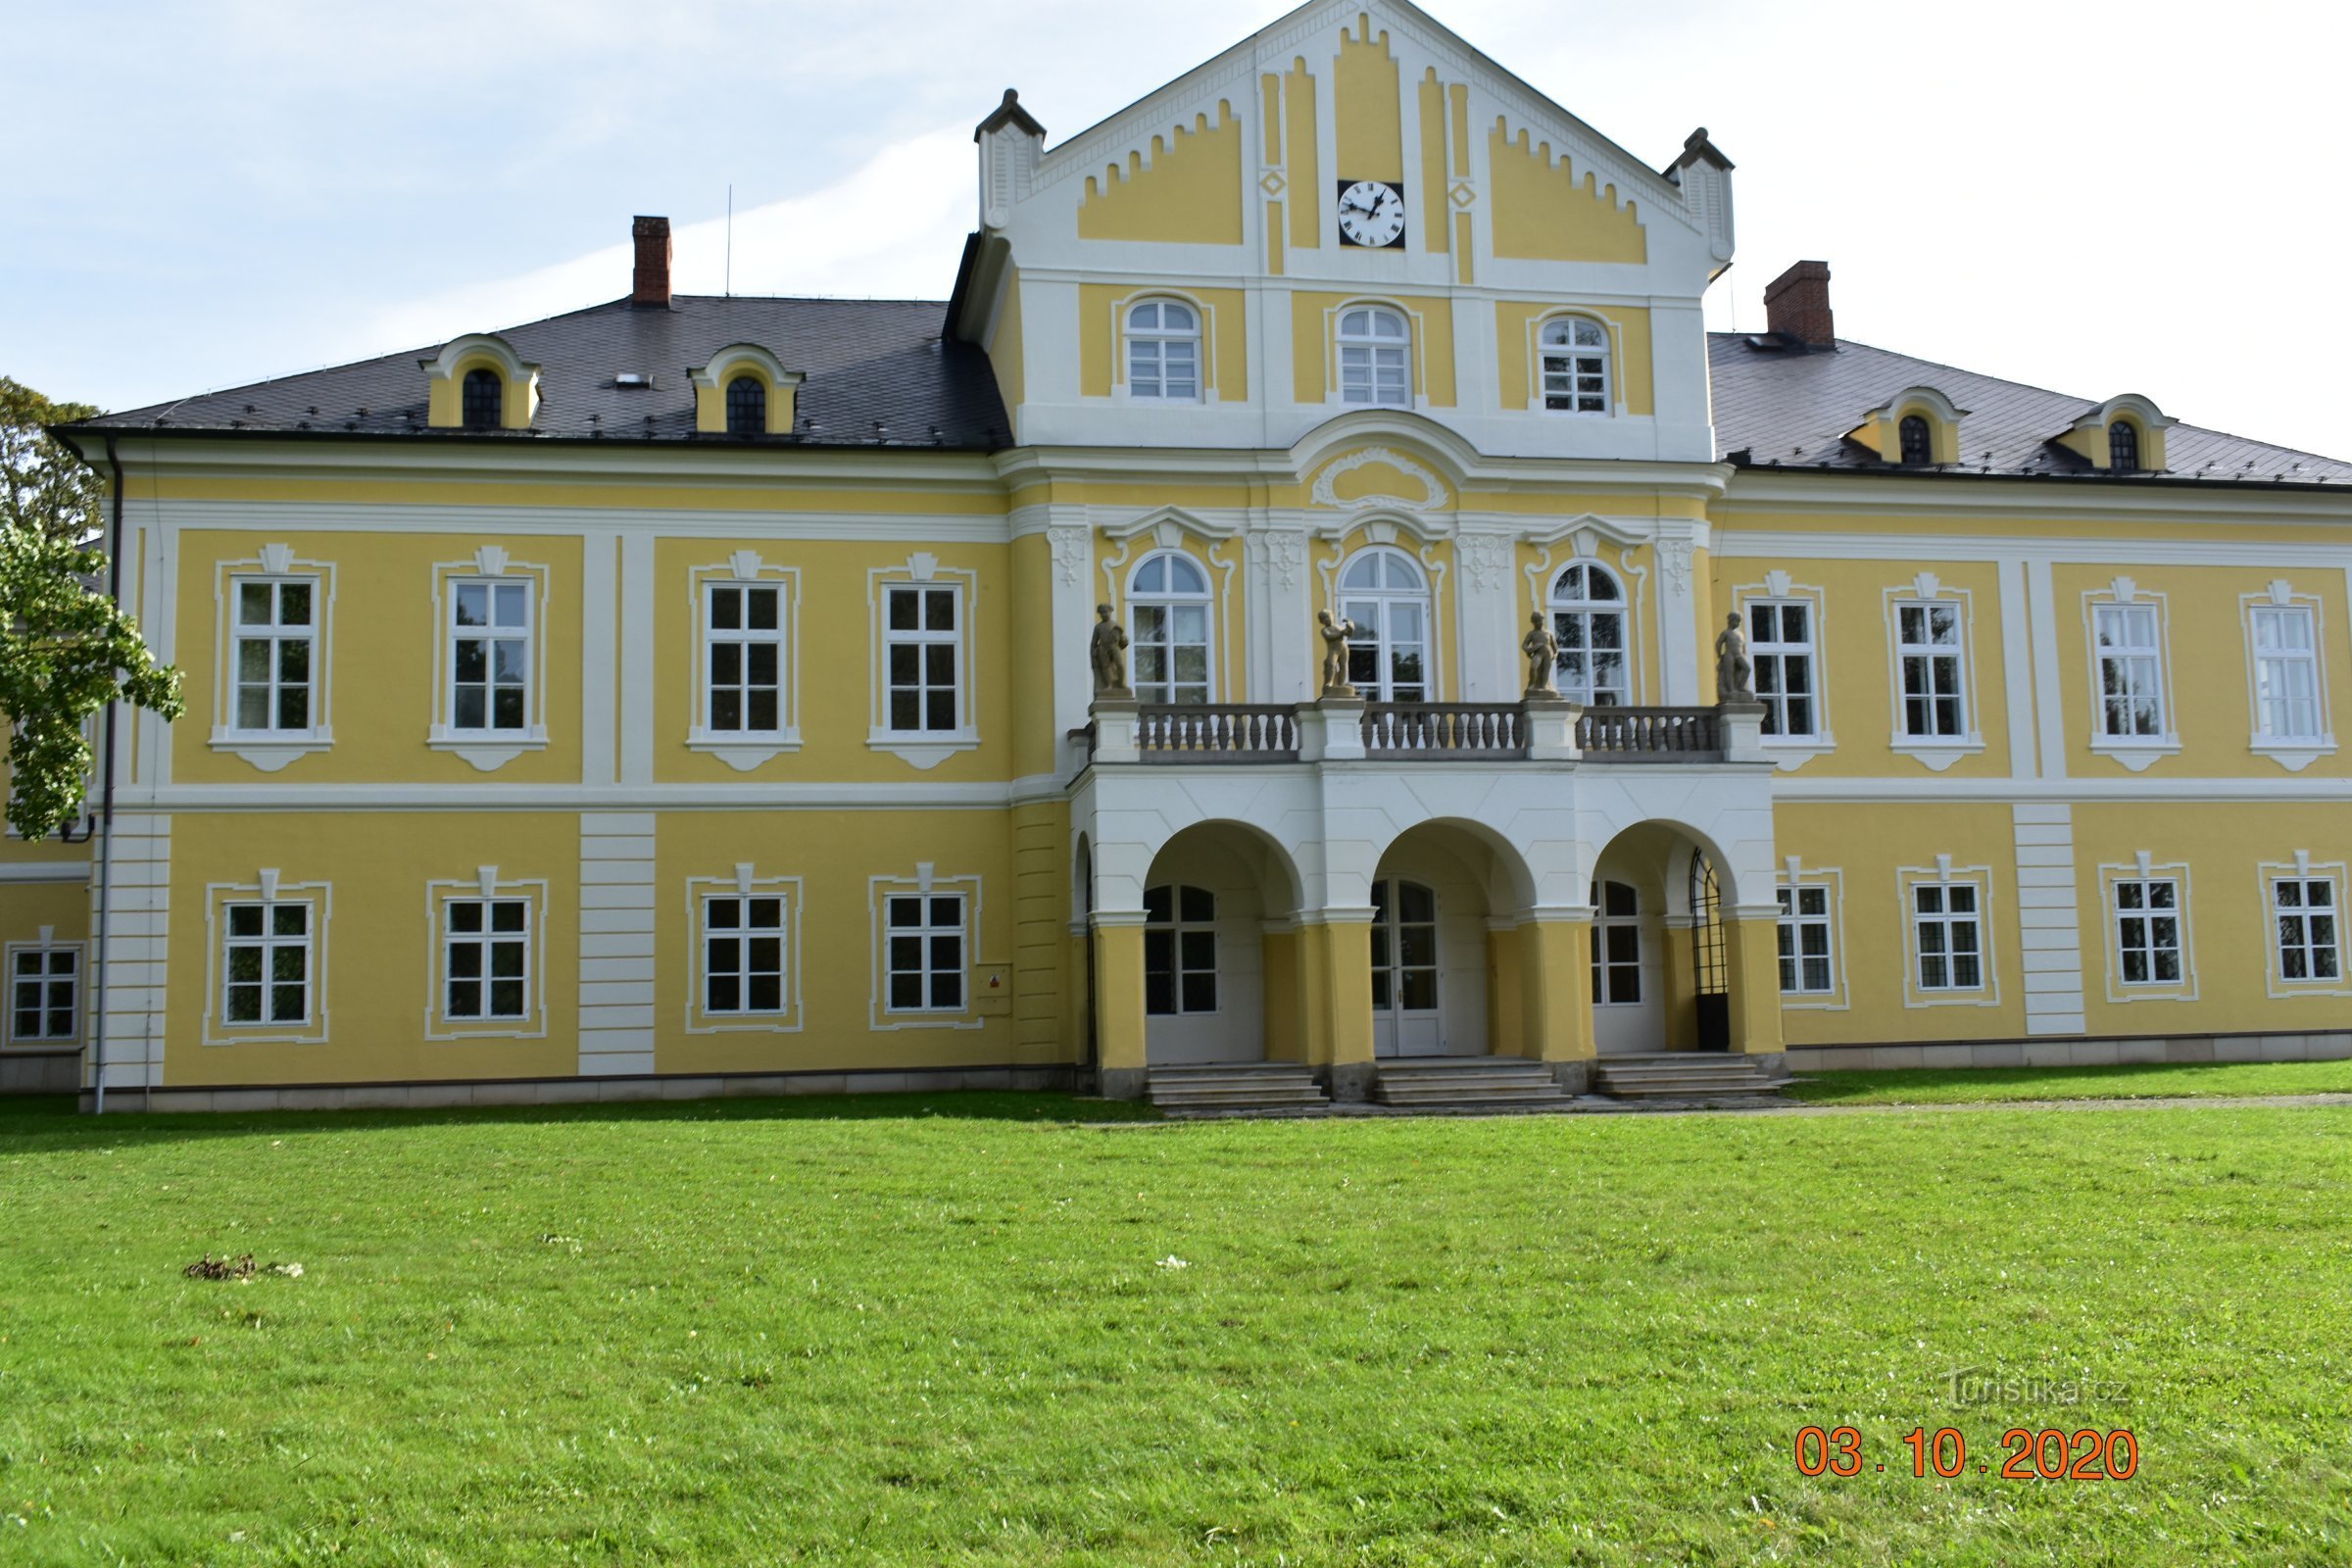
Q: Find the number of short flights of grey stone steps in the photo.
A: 3